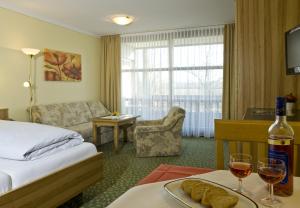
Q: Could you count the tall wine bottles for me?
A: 1